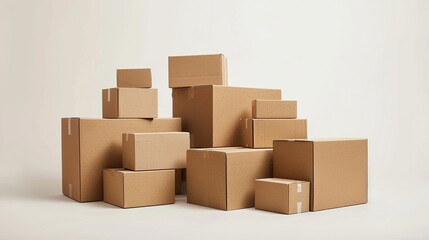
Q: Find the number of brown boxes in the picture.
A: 12